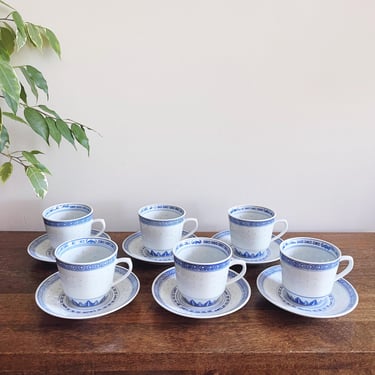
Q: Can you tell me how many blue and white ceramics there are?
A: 12